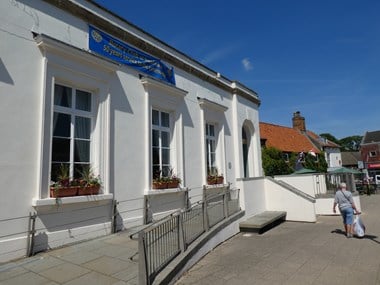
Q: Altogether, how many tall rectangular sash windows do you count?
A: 3